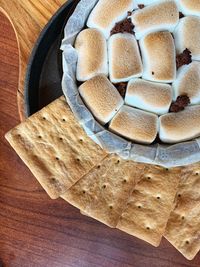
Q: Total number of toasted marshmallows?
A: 12